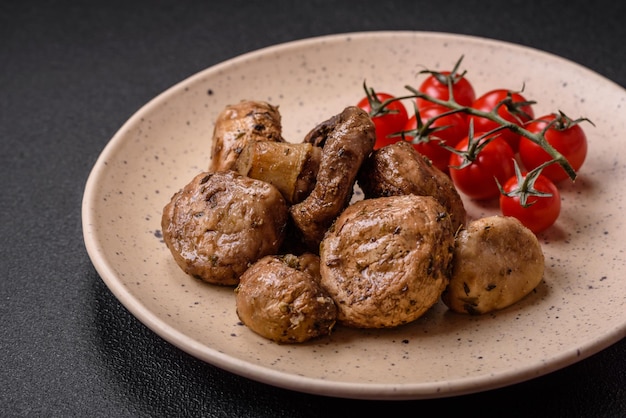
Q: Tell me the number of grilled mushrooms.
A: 7